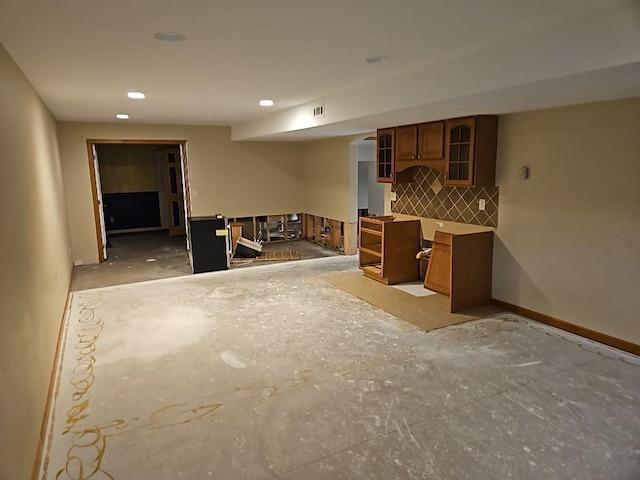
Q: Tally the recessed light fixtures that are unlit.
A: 2